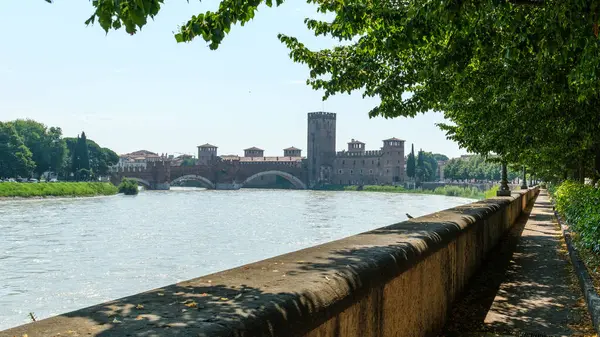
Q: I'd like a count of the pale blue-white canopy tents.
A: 0